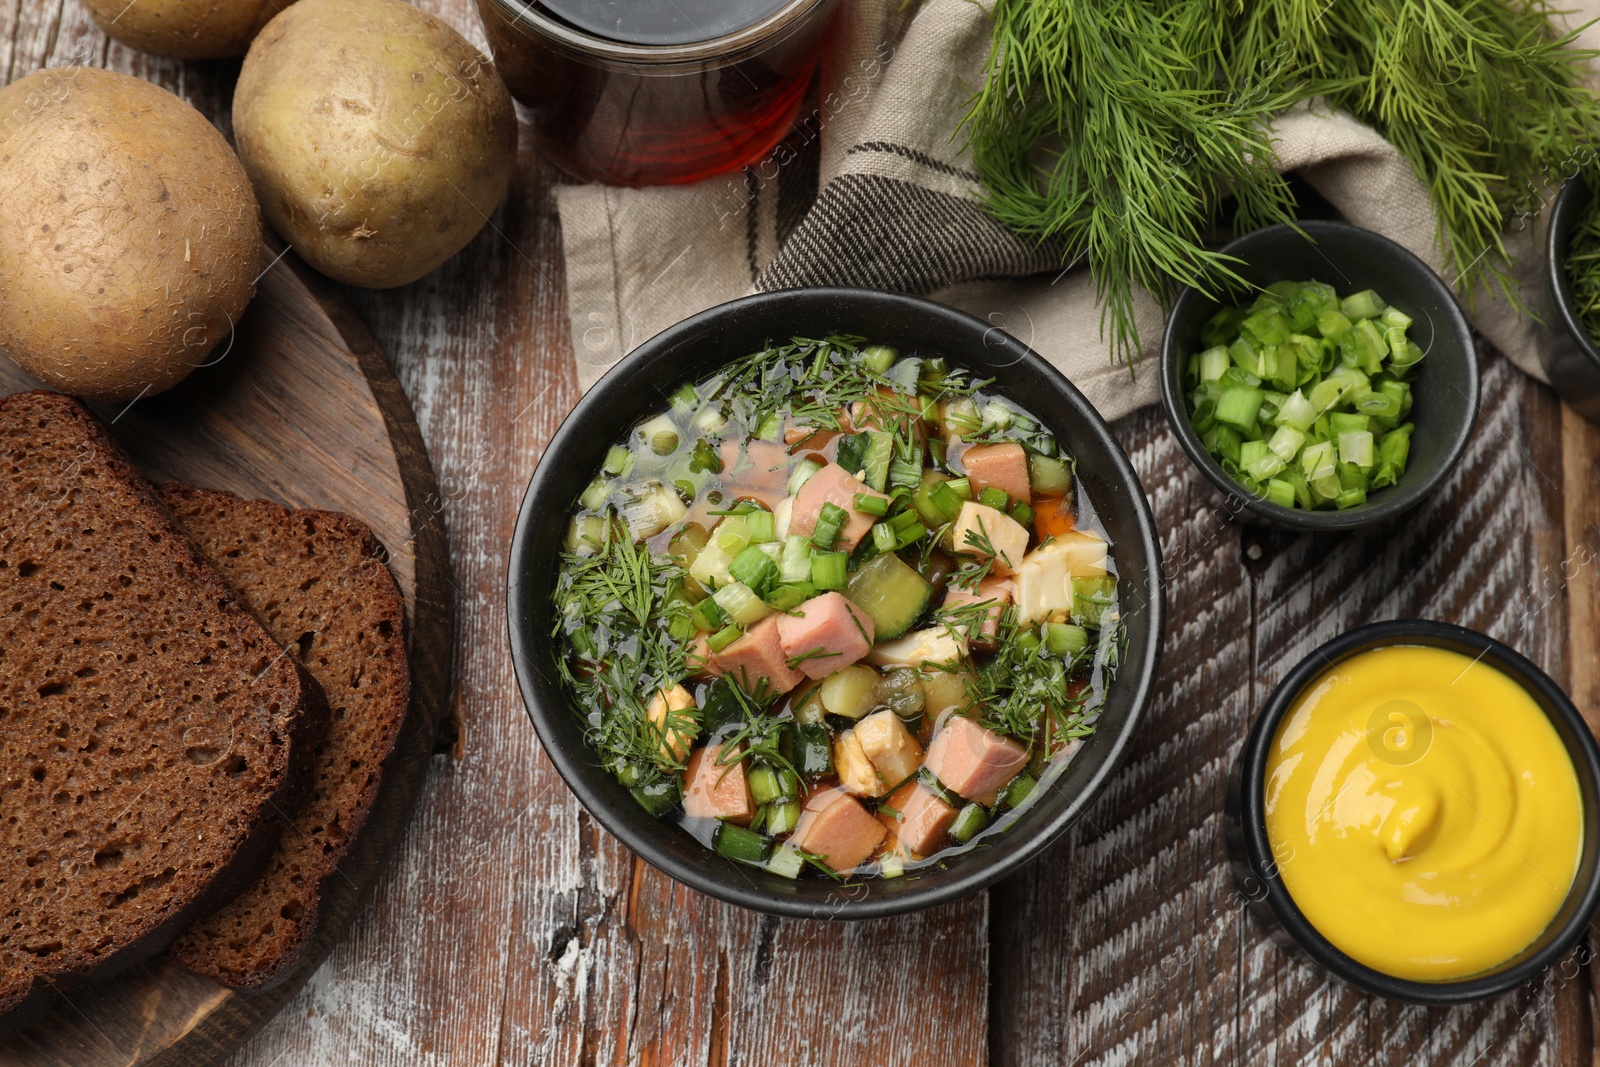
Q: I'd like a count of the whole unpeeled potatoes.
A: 3